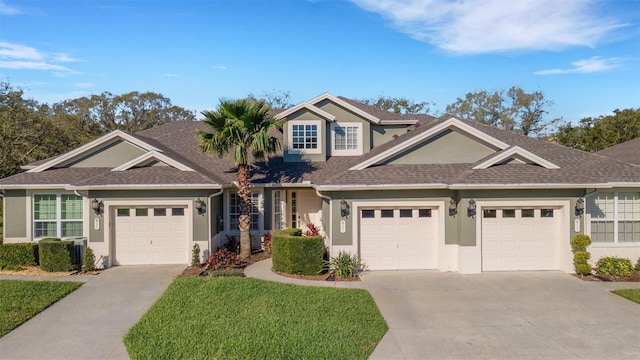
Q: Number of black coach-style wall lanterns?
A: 6